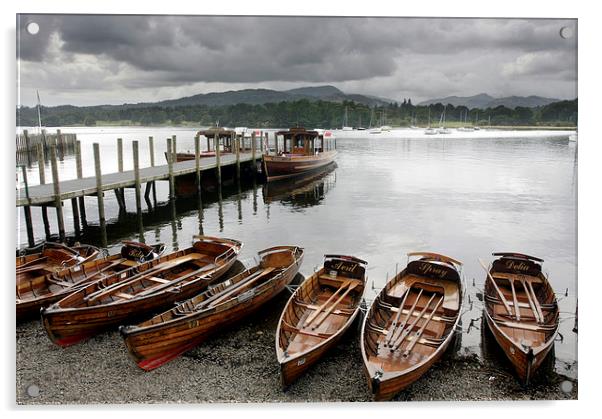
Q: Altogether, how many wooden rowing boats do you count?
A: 7